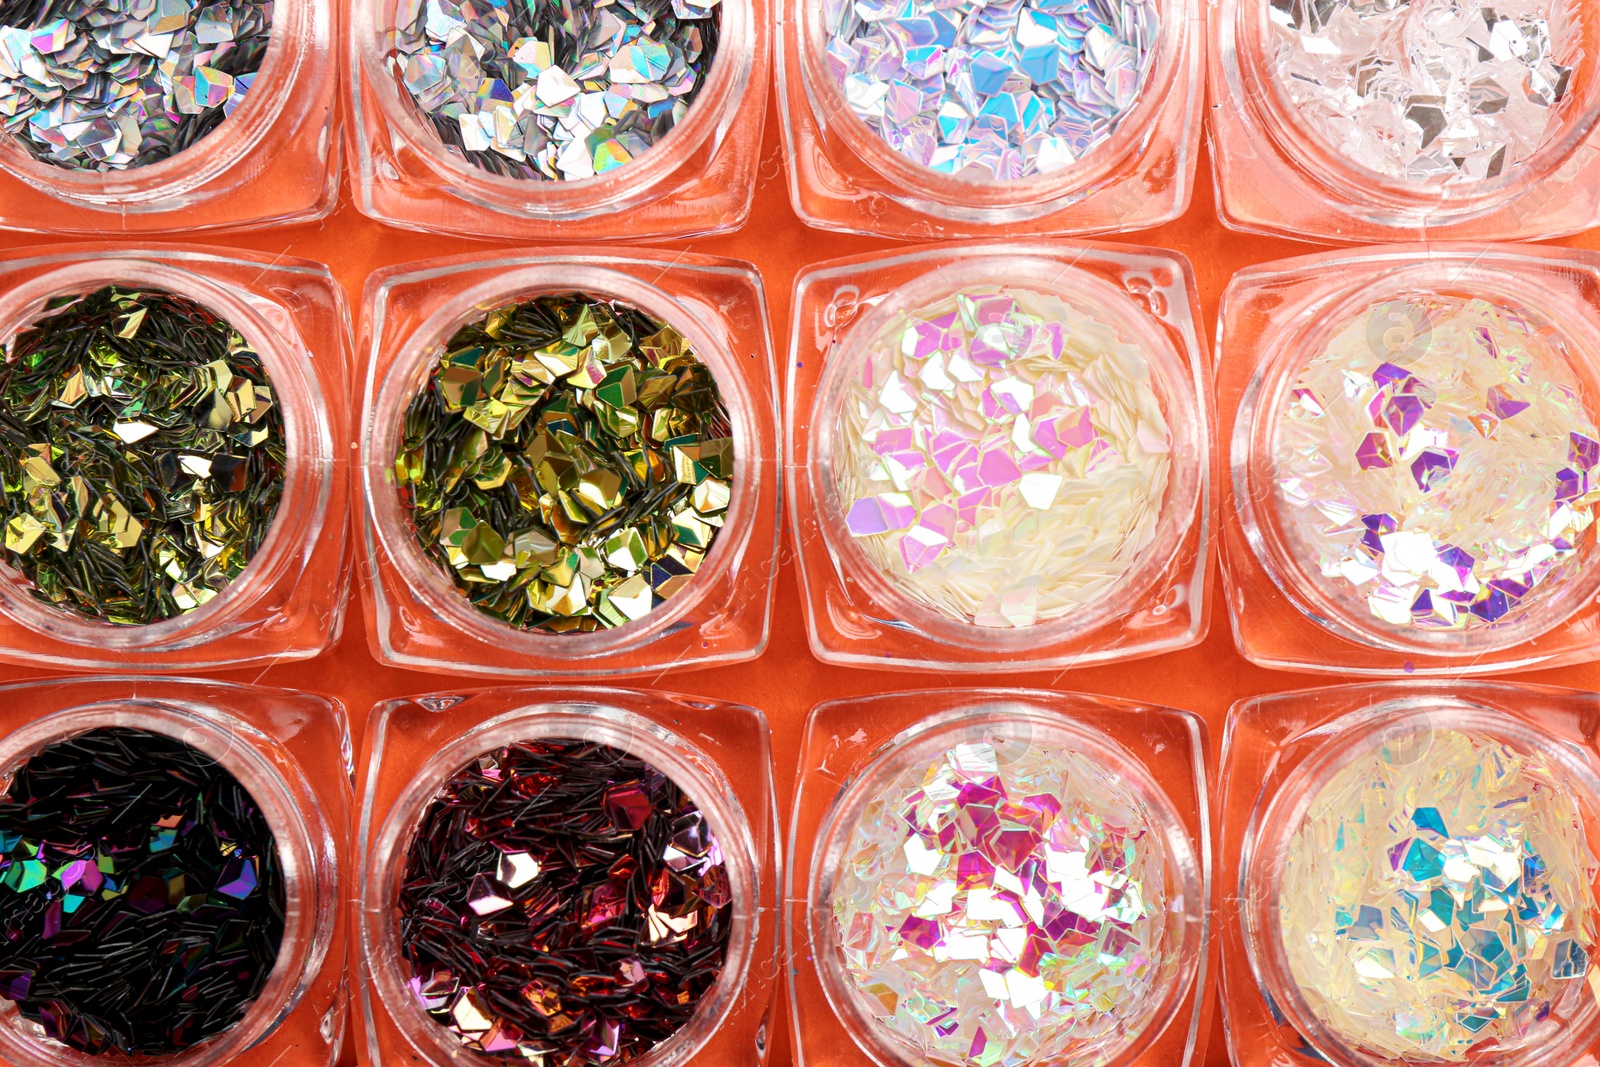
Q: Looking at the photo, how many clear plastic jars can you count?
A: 12